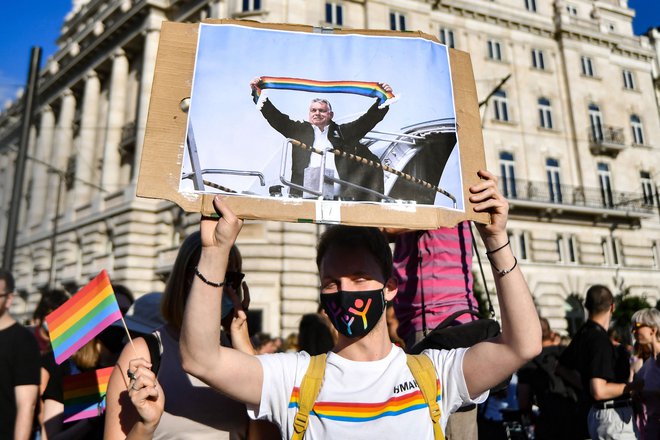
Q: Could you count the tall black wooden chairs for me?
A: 0